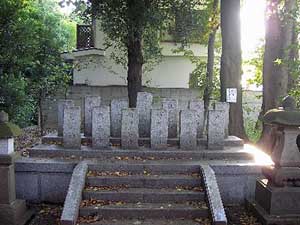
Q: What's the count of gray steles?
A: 13